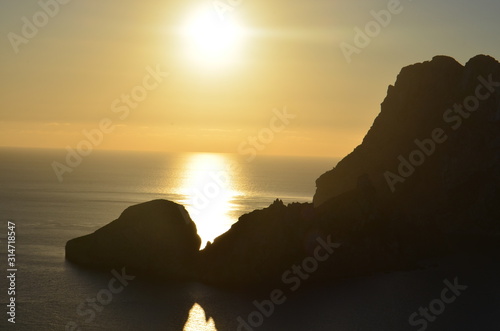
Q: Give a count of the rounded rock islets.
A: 1